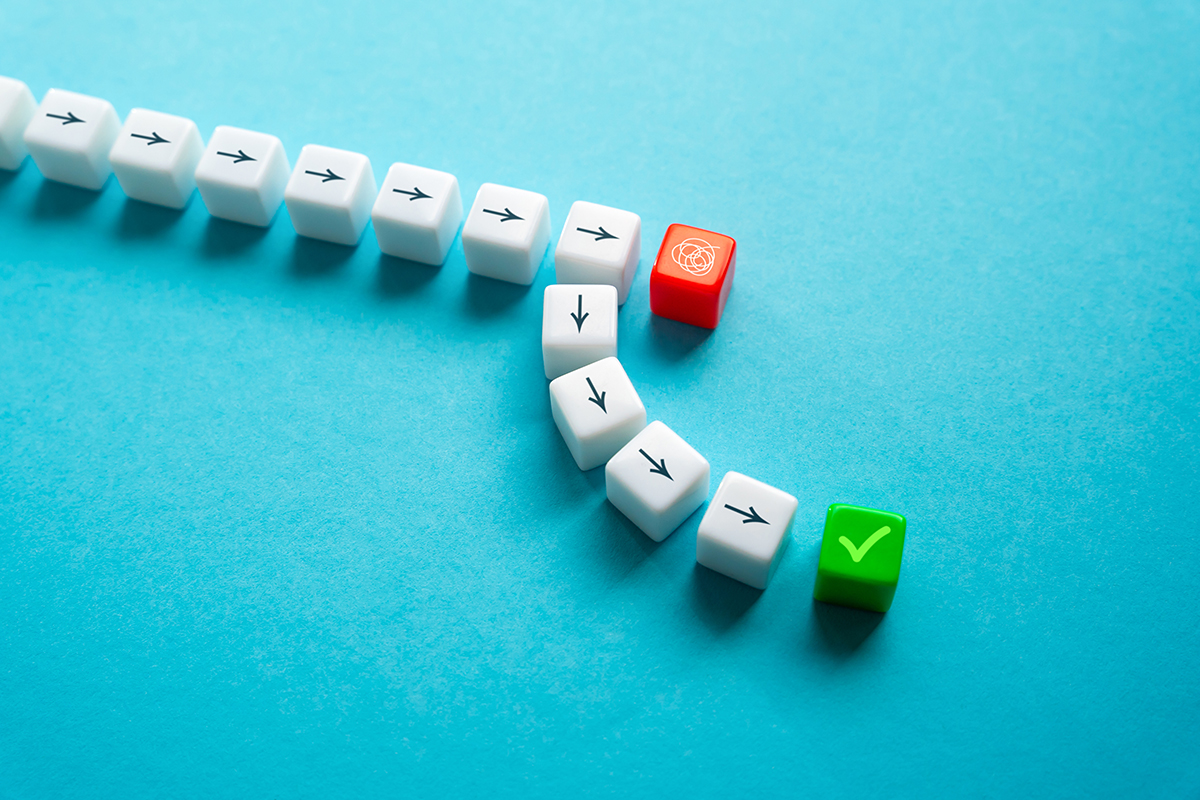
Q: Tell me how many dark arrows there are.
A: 11